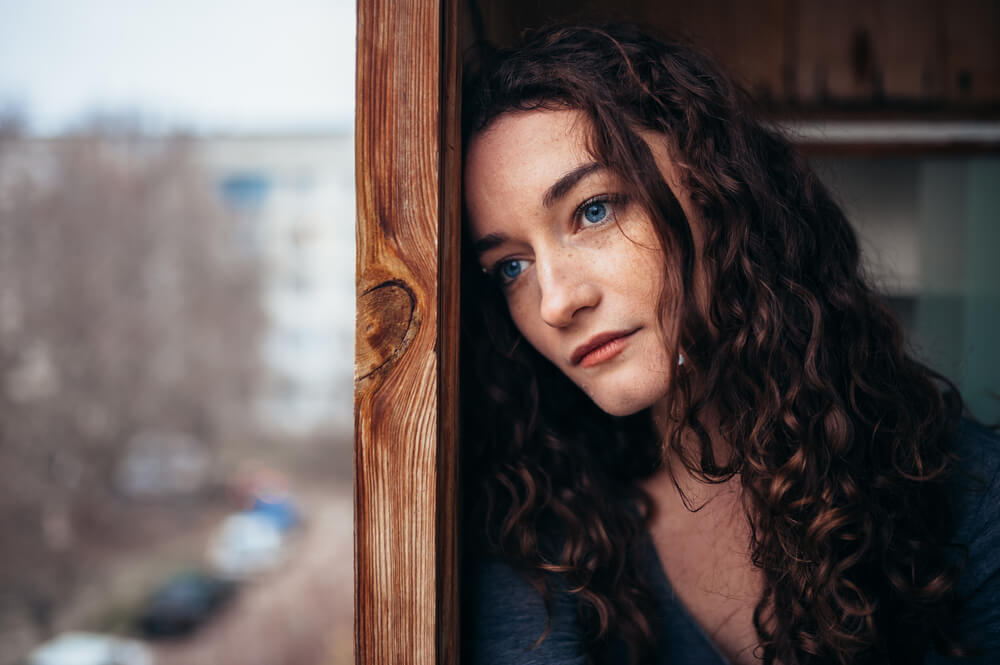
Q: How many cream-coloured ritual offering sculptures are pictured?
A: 0